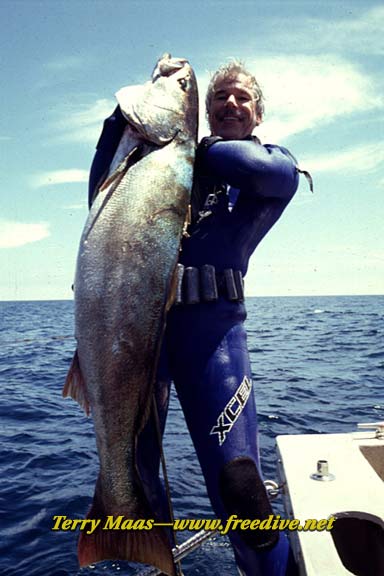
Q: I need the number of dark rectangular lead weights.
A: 5